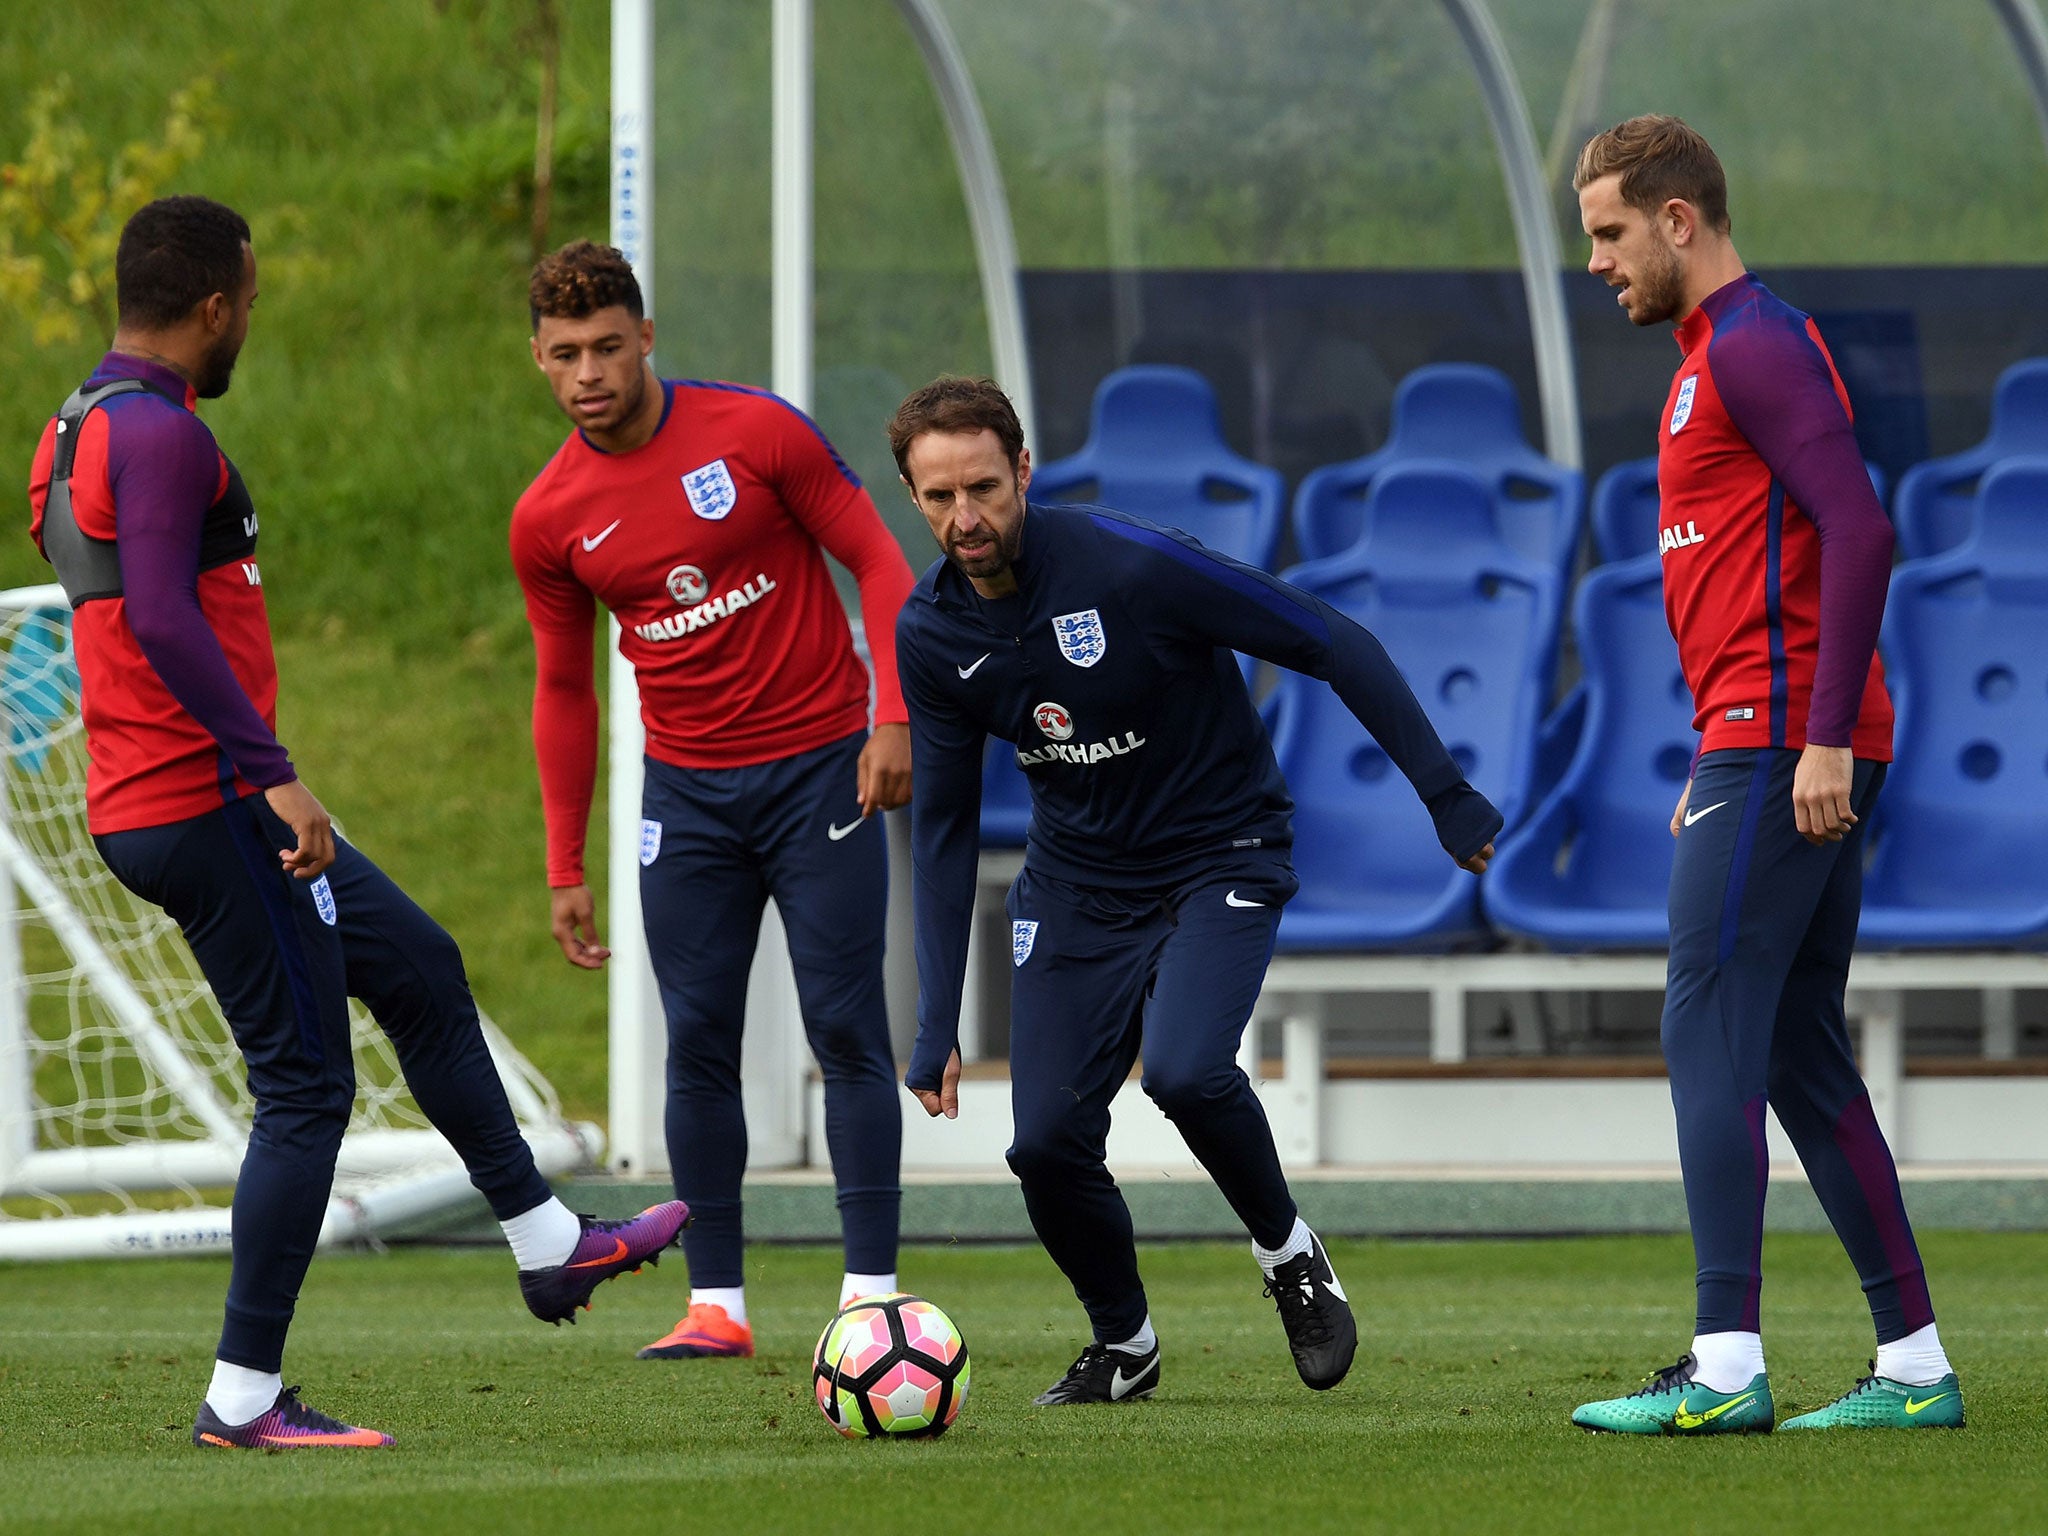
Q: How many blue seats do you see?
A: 7